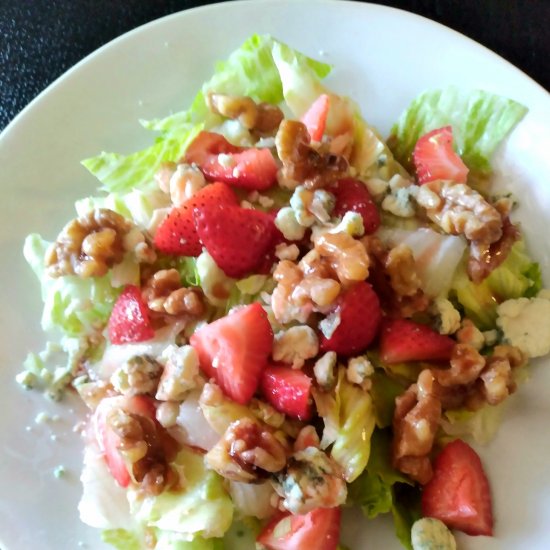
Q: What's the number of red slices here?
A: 14